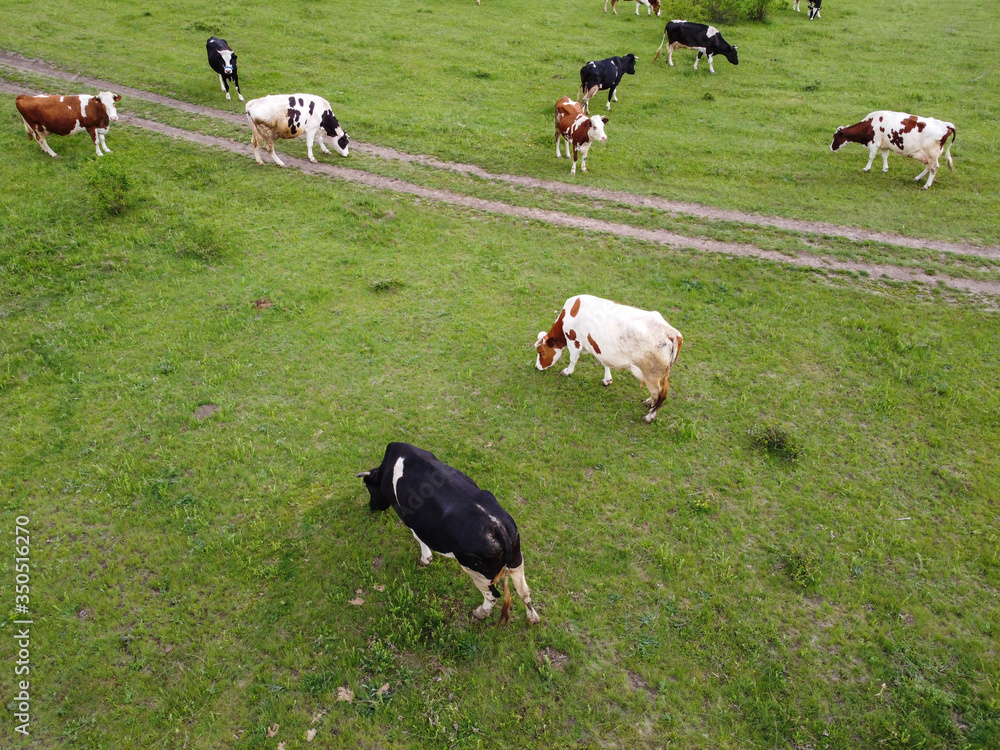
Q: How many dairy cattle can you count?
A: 11